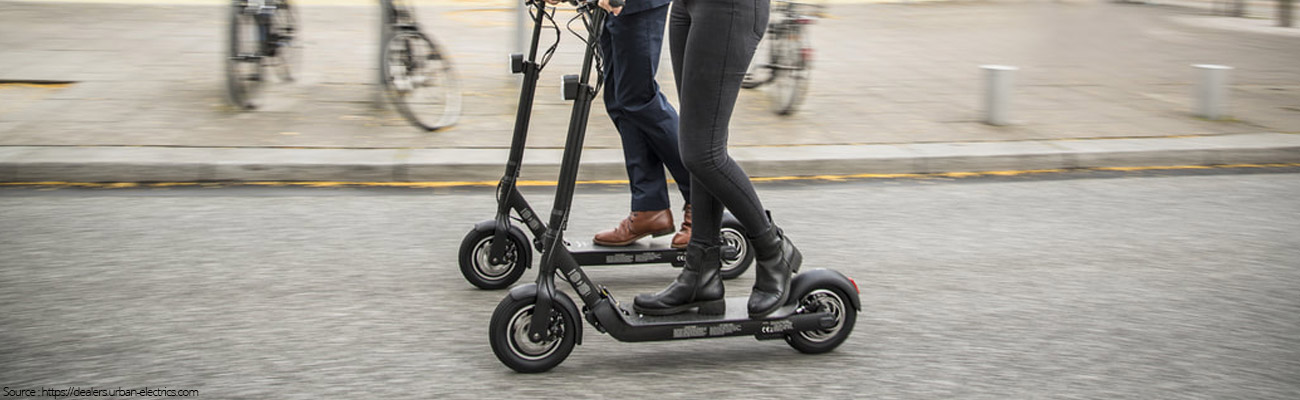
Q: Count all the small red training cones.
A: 0